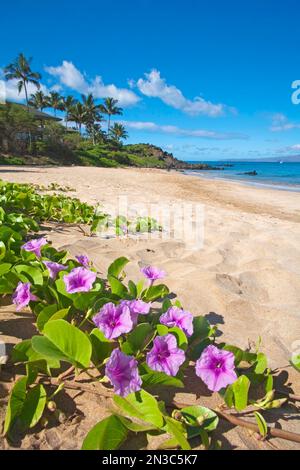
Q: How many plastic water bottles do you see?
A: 0